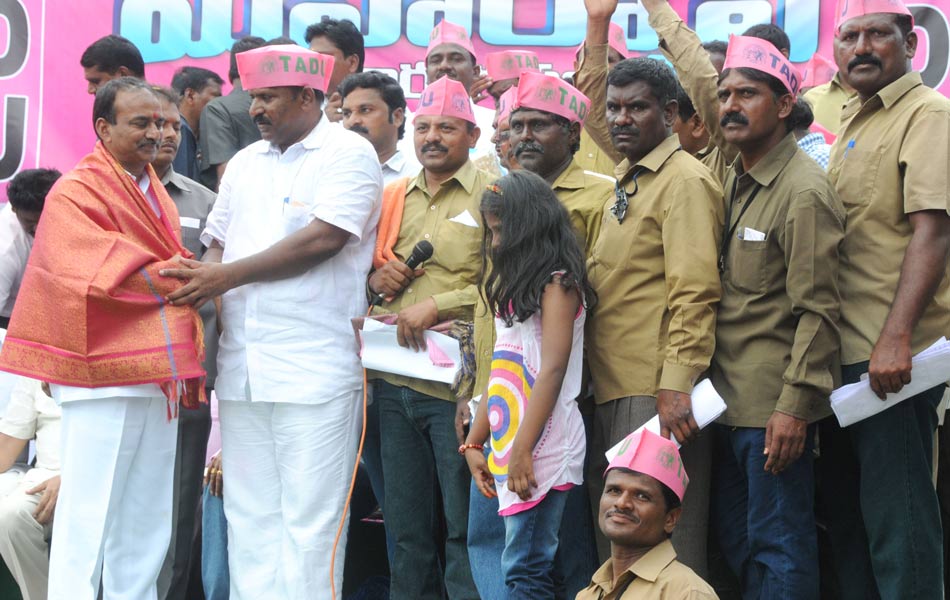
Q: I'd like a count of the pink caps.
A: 11